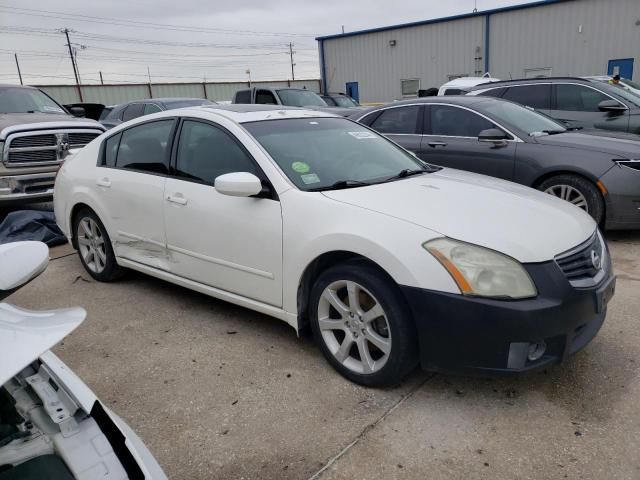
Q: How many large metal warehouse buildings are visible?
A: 1